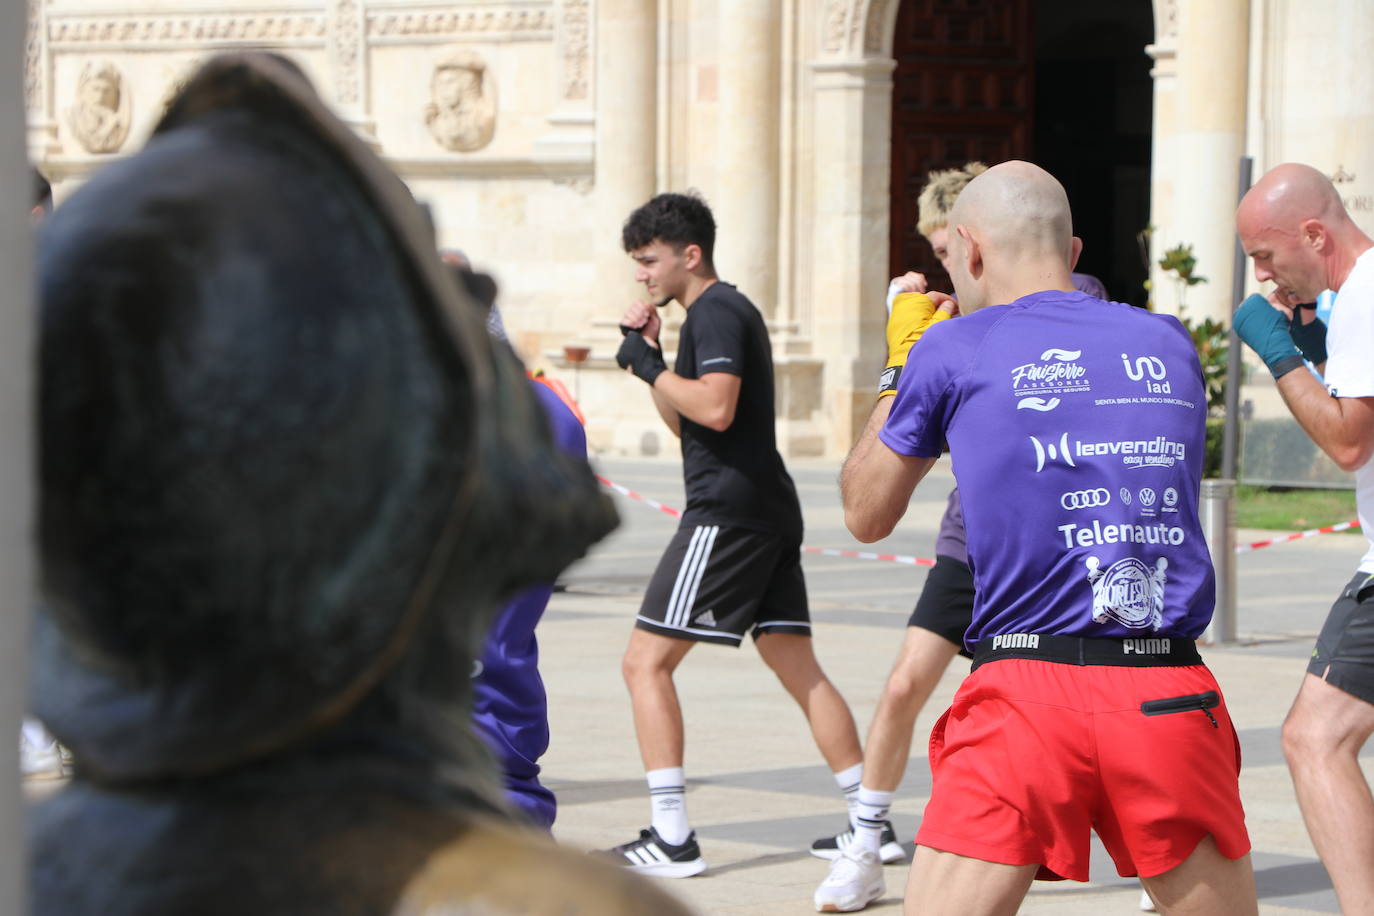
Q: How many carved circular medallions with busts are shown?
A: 2